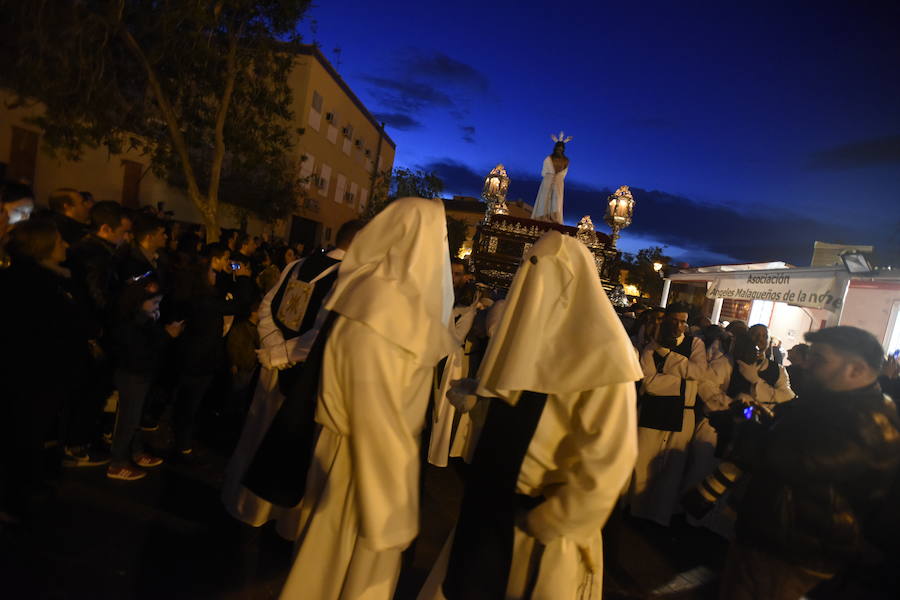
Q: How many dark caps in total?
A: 1